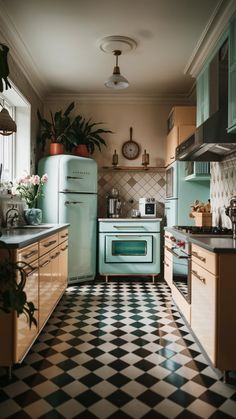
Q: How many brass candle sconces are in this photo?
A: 2